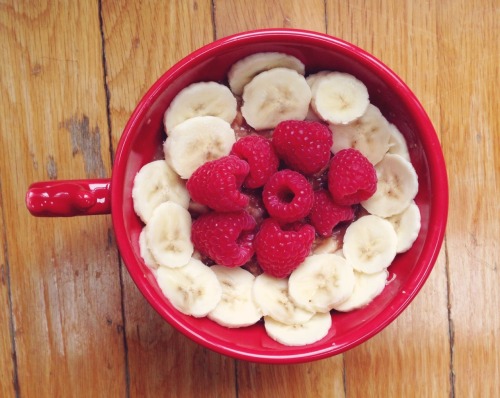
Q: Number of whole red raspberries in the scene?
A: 8